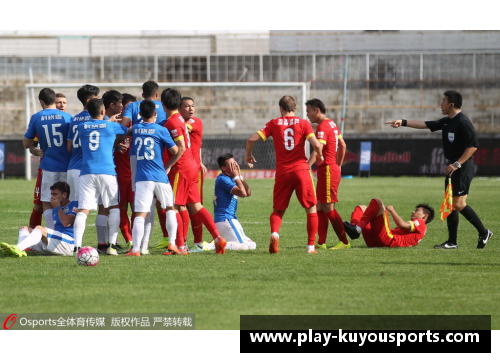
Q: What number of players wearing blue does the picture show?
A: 8